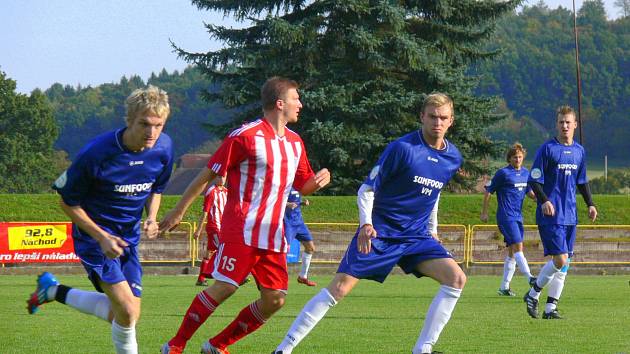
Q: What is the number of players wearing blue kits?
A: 5